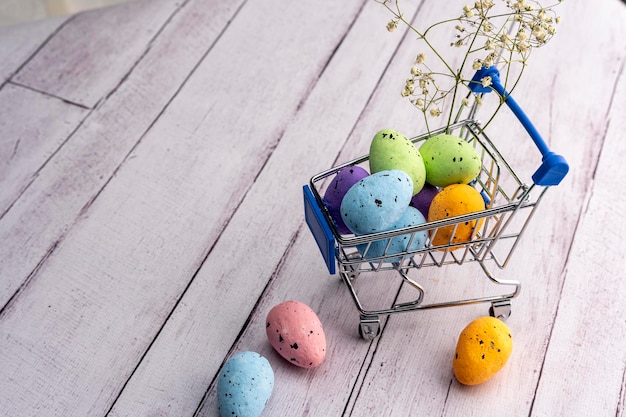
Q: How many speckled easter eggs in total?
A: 10